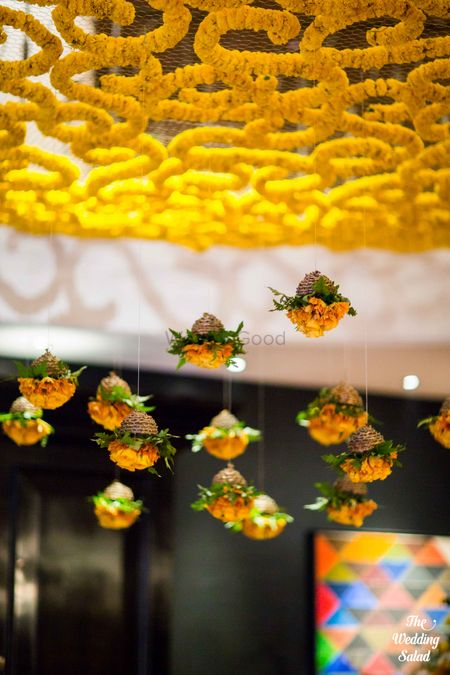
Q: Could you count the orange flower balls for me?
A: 14